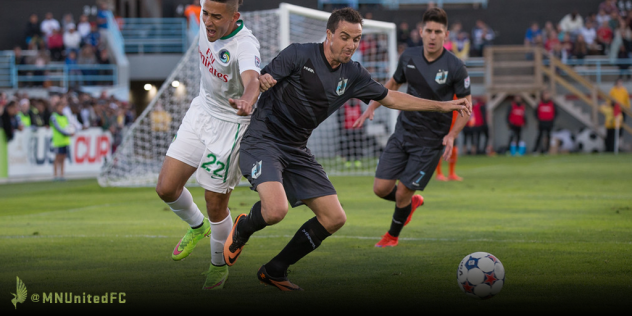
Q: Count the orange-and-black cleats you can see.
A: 2